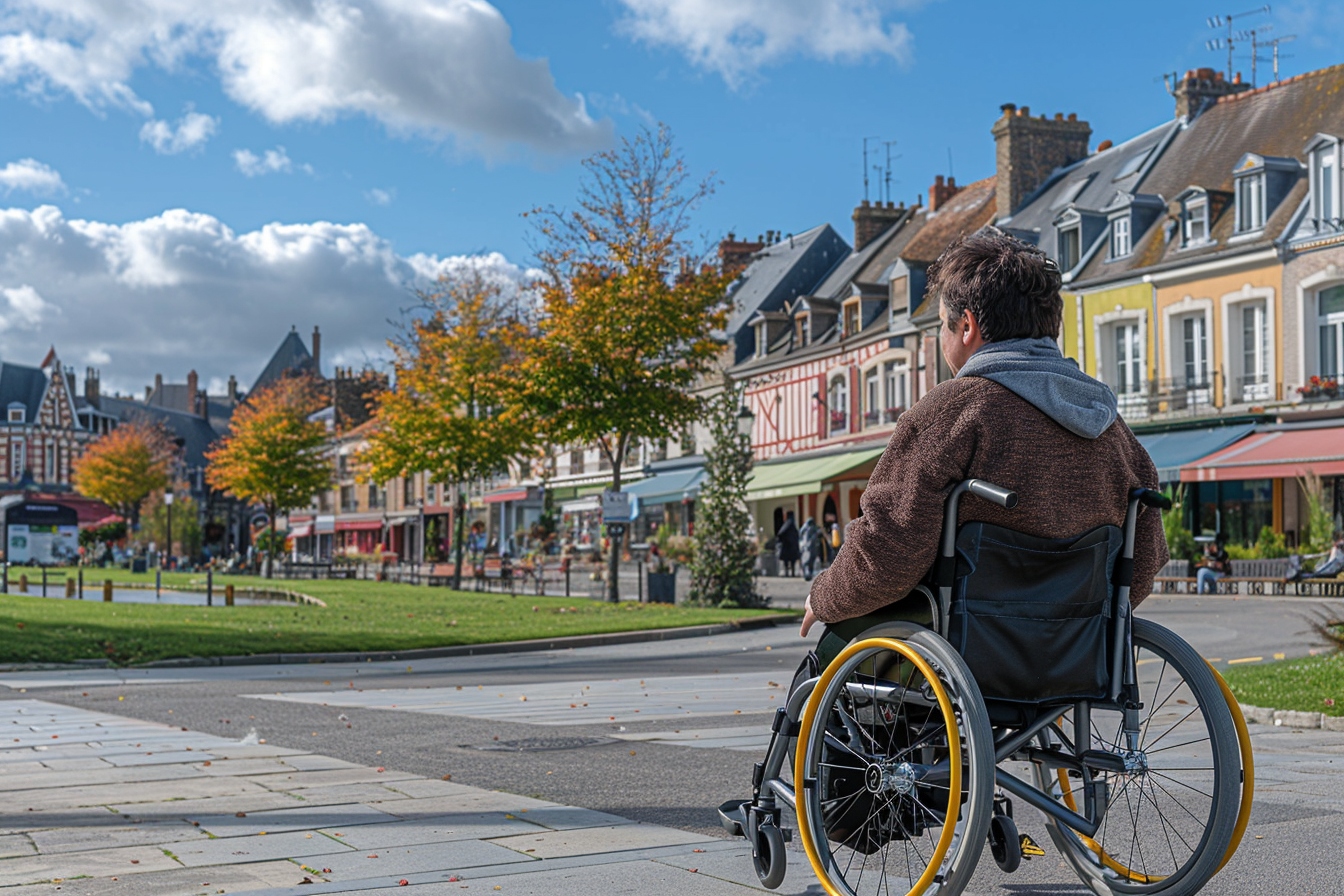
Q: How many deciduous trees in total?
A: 4